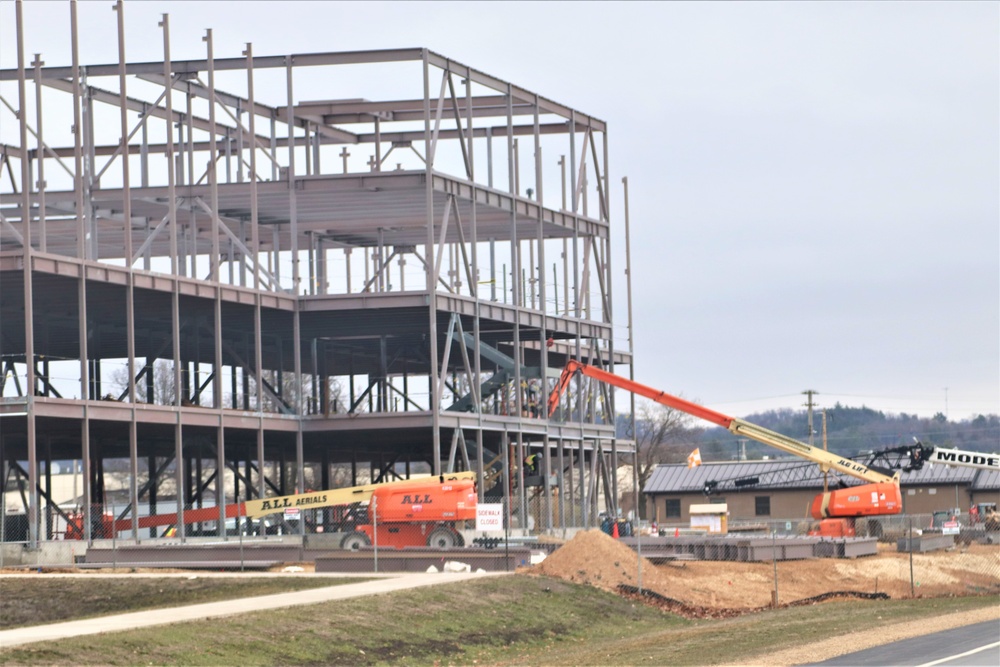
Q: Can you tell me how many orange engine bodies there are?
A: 2